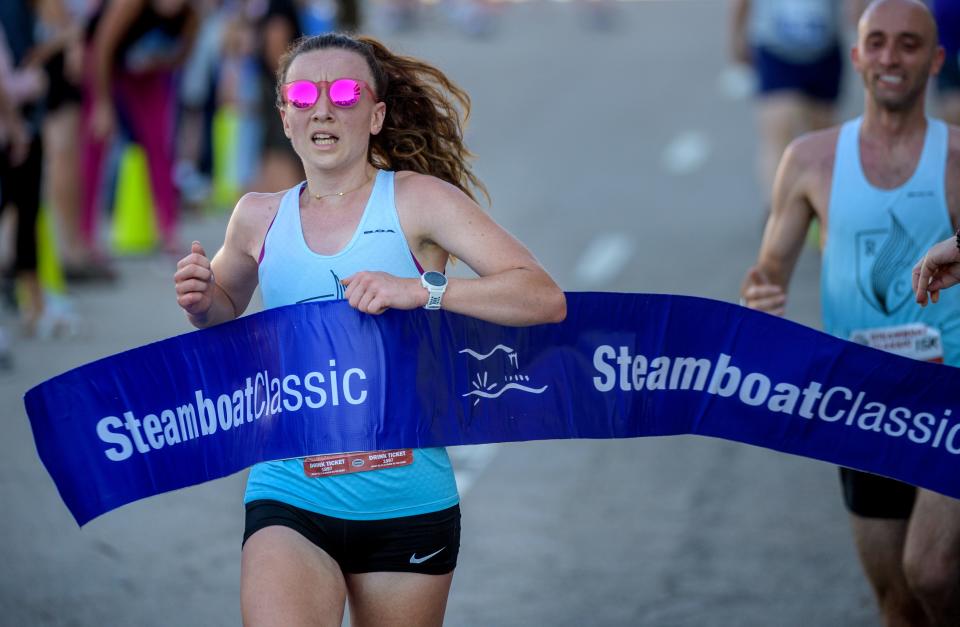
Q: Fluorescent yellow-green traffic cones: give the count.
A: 3